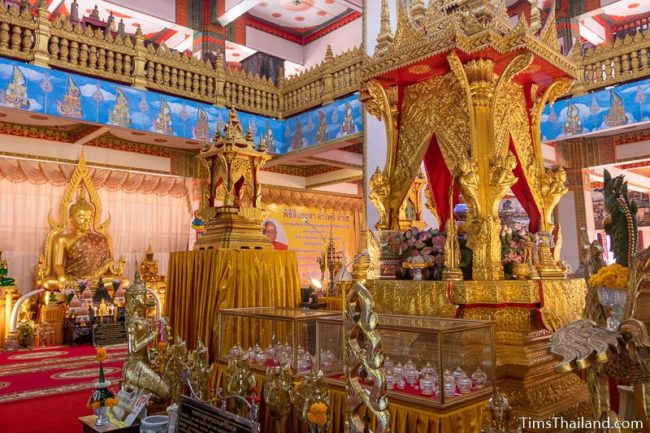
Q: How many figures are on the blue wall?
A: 11